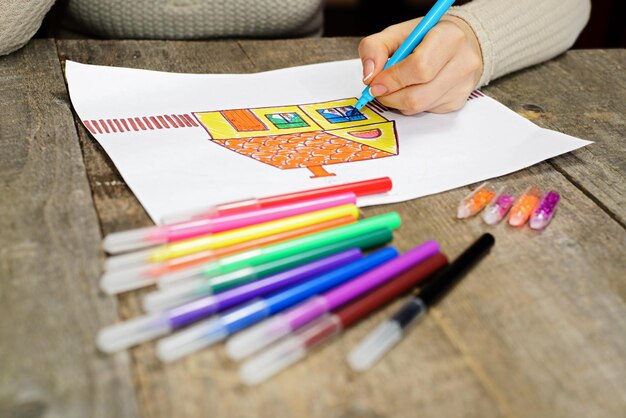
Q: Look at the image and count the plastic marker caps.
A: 11